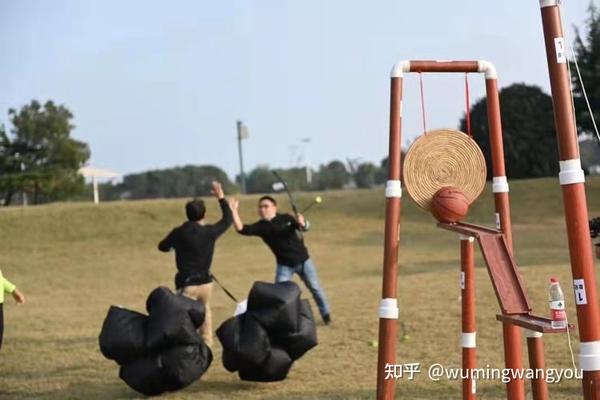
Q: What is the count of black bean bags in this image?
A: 2